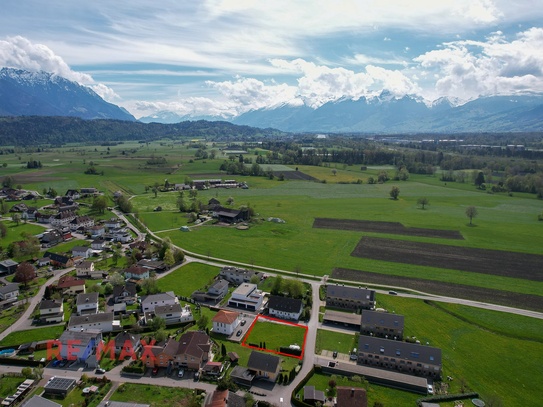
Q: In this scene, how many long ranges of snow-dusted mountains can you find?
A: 2